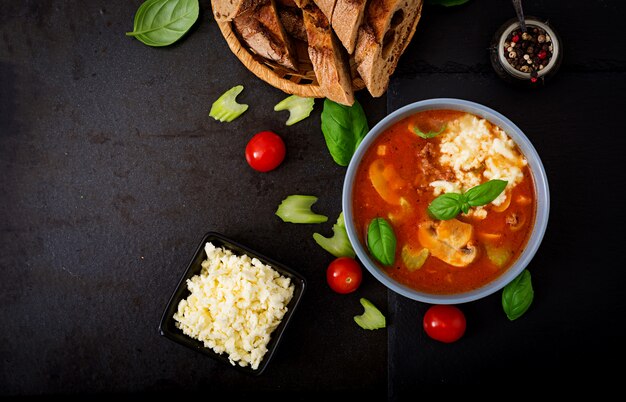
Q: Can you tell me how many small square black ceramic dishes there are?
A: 1